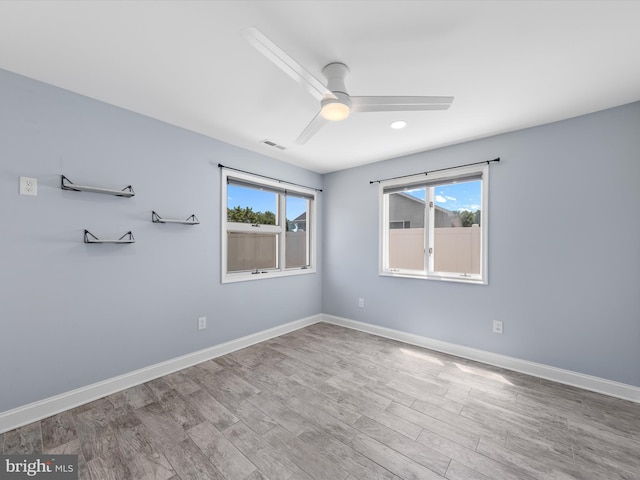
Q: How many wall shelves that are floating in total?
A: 3